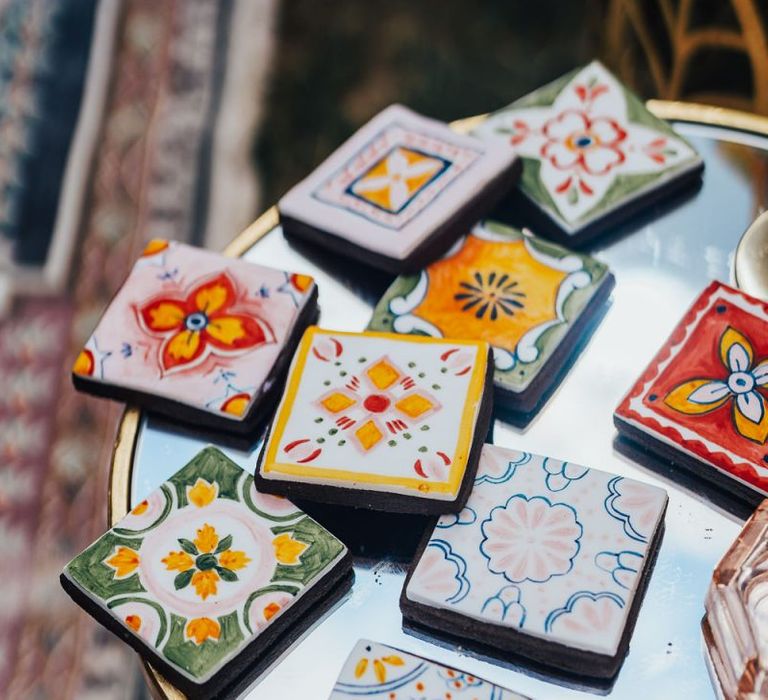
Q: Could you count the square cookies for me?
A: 9